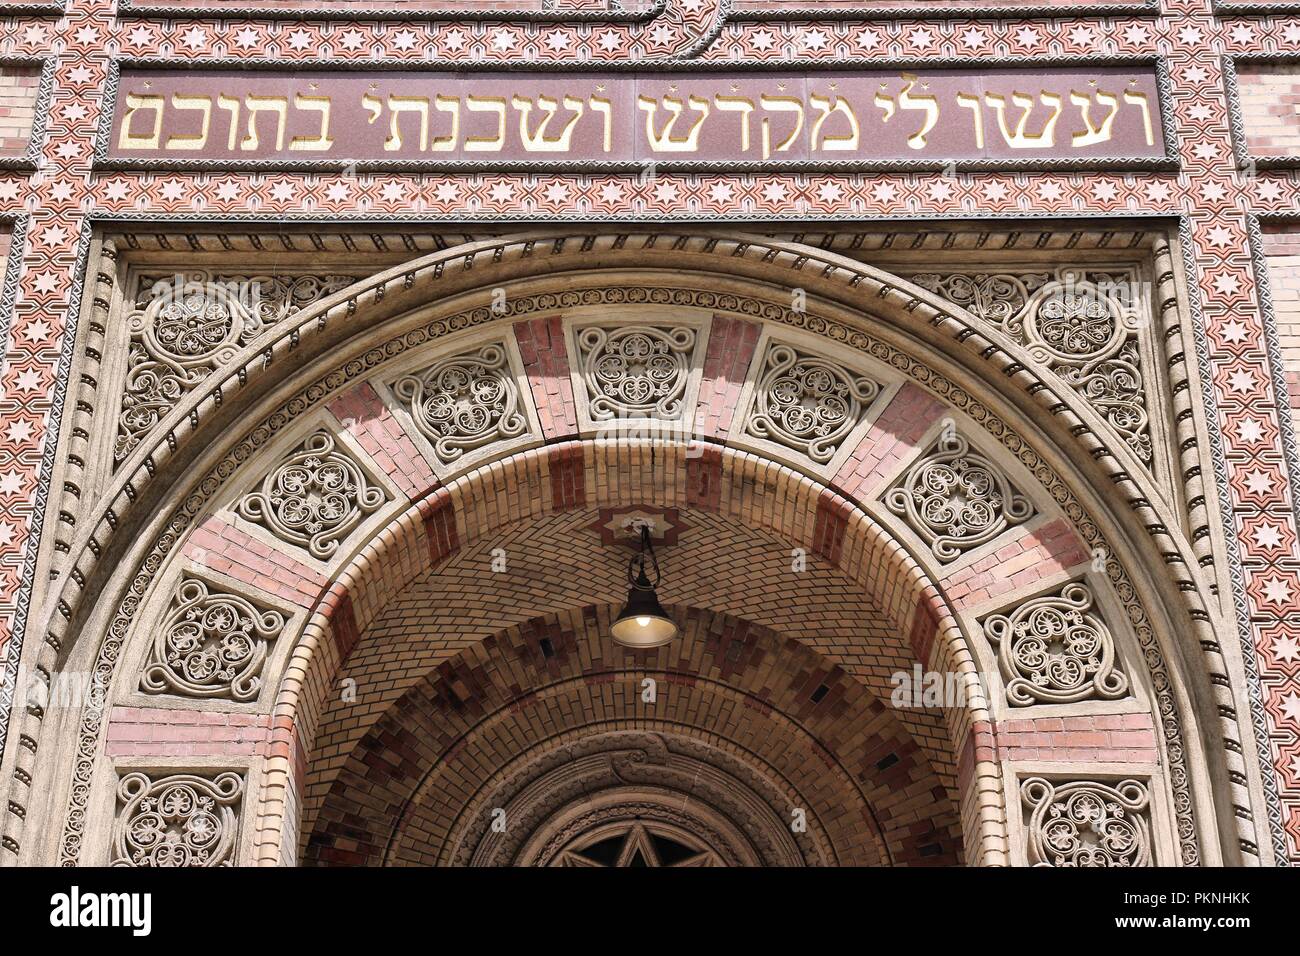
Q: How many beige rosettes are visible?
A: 11